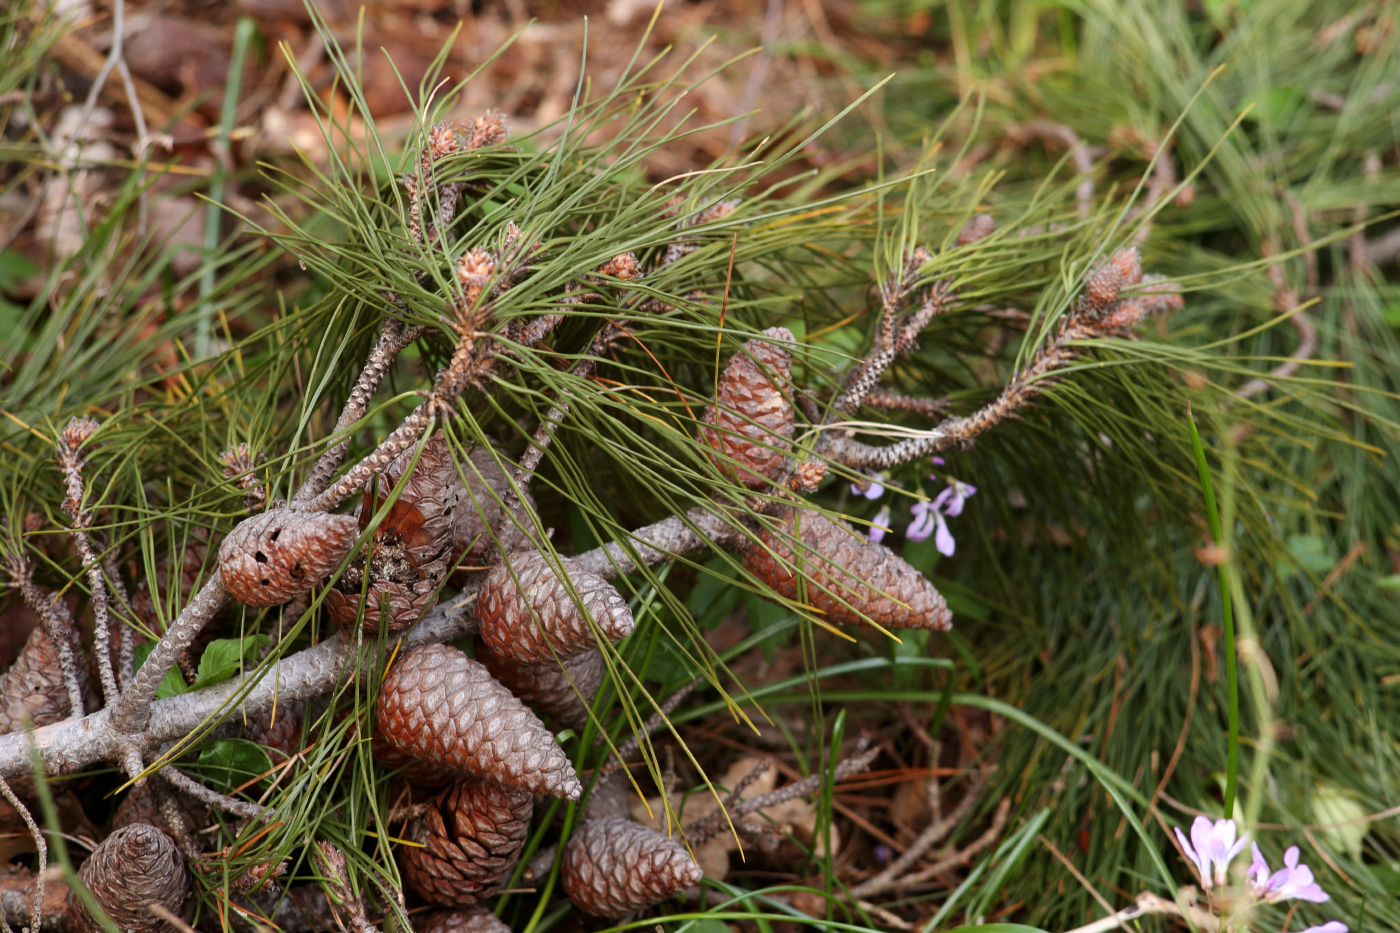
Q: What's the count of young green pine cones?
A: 0